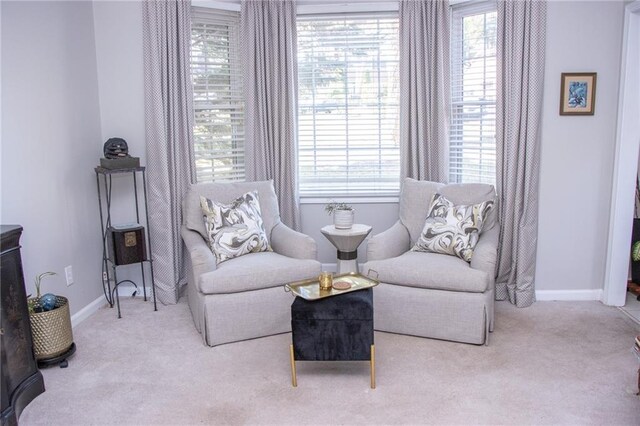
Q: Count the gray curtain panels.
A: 4